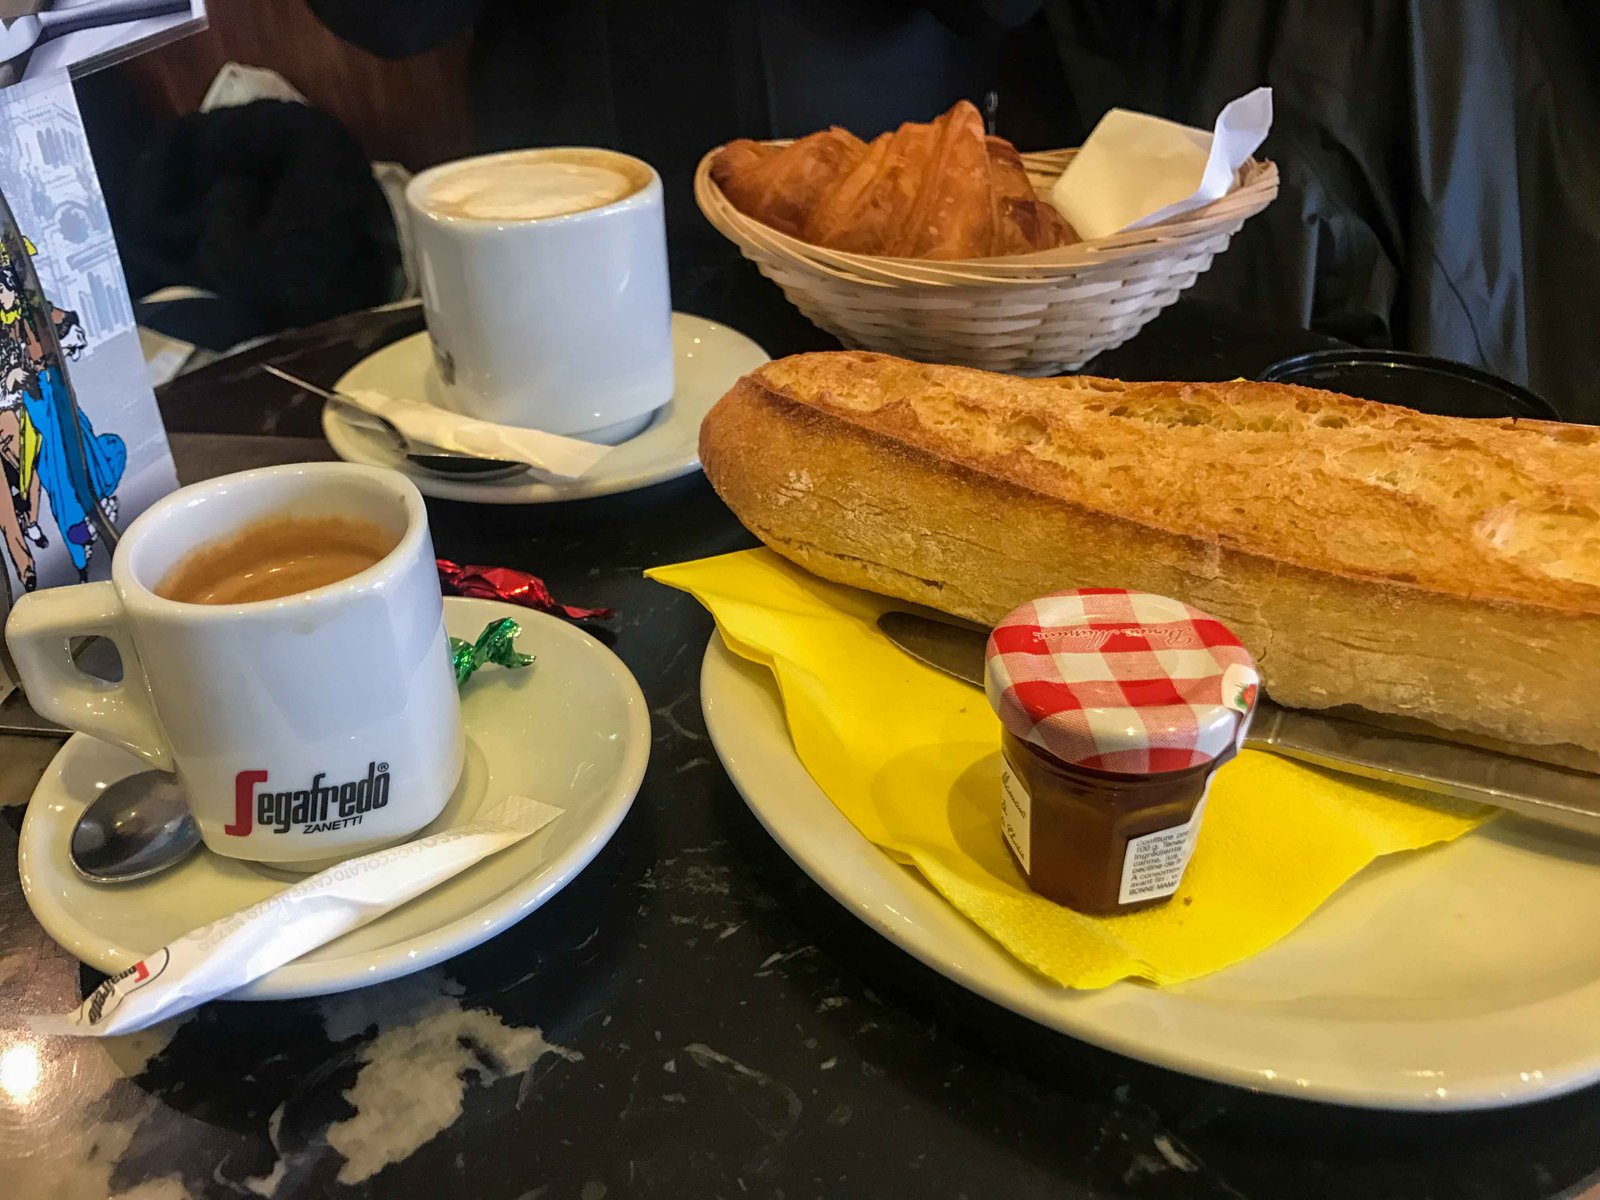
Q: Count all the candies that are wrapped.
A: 2